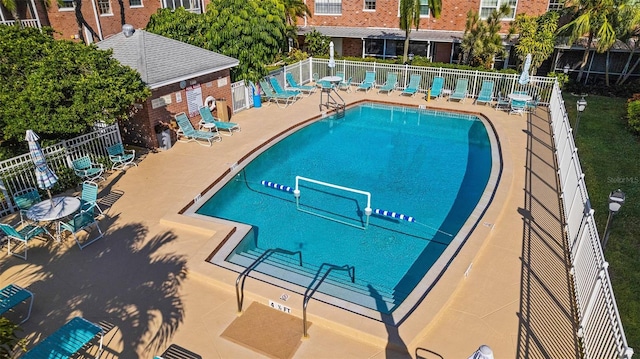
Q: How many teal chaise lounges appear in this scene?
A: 13